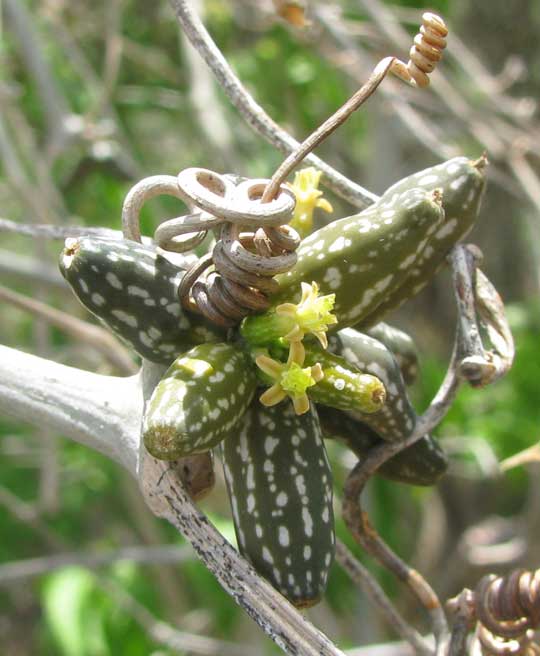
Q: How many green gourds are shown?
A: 9